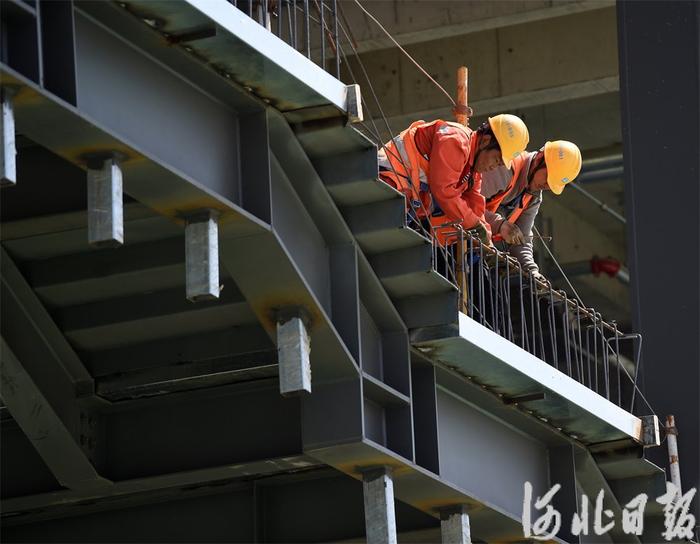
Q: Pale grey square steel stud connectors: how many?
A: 6